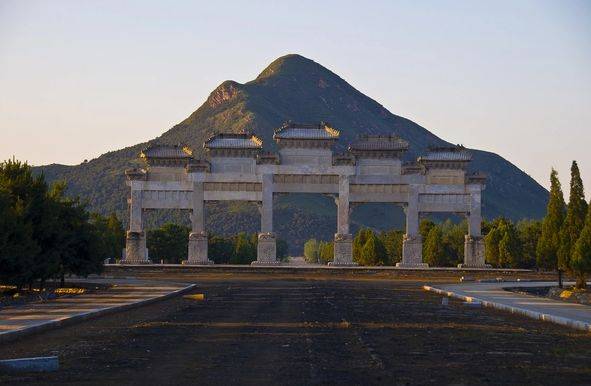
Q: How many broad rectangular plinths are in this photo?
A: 6